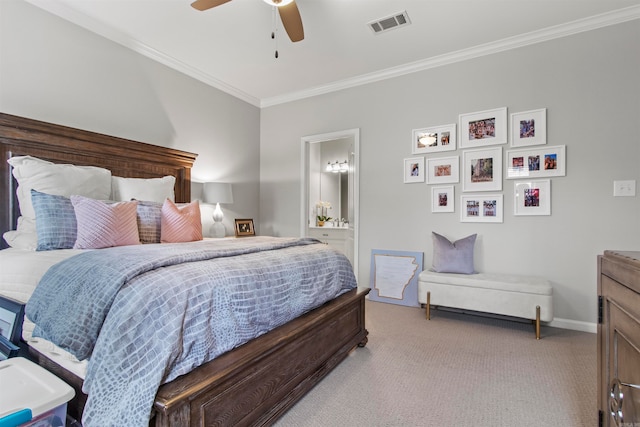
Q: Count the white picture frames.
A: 10